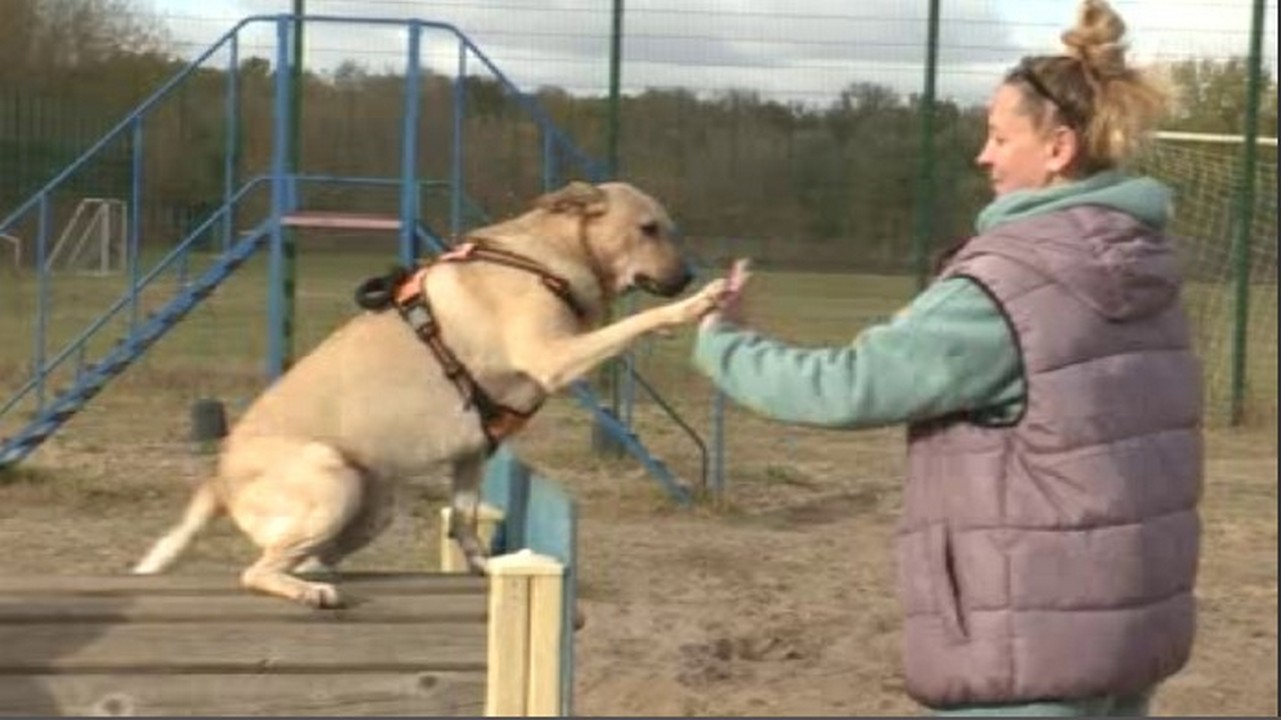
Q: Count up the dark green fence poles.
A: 4